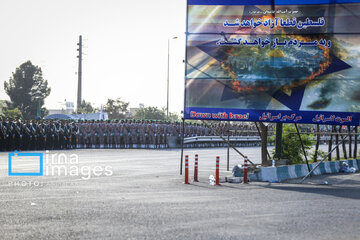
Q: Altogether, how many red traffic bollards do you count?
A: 4